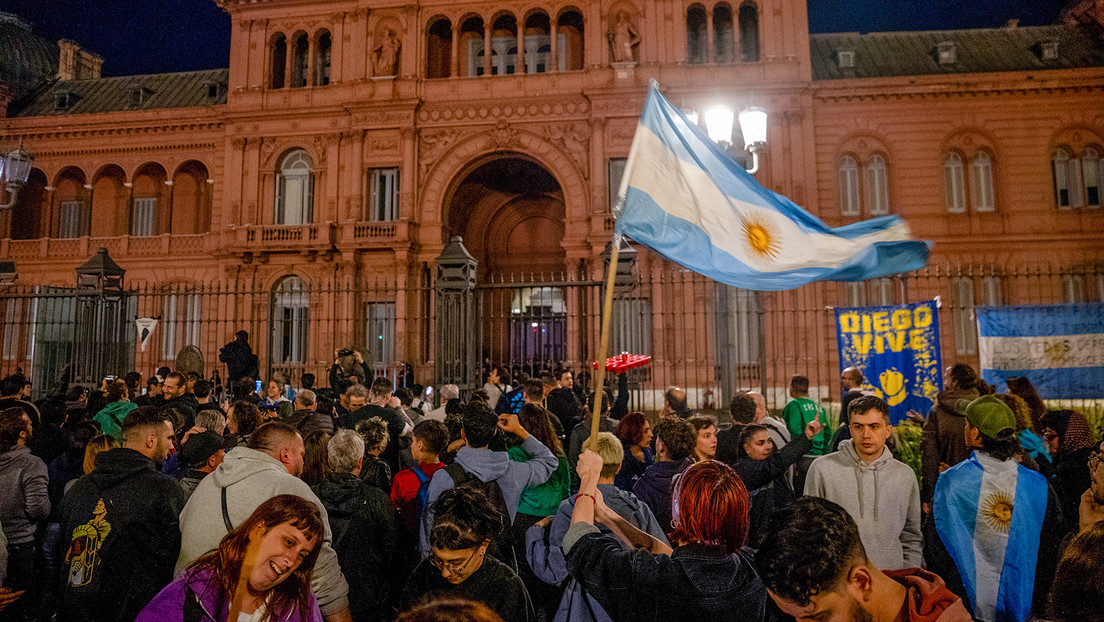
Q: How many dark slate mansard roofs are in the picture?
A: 2